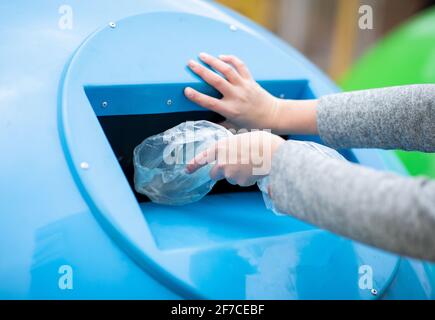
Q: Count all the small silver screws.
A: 7